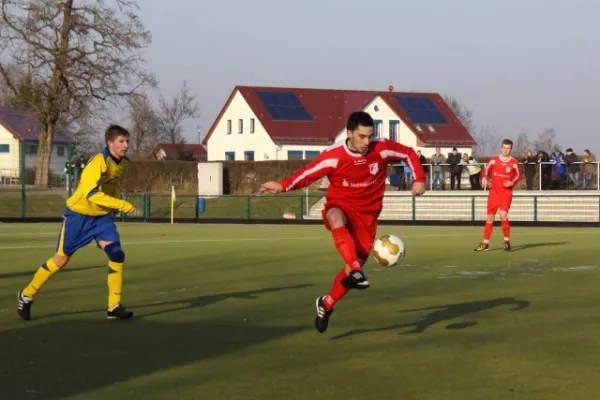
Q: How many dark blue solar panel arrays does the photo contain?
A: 2